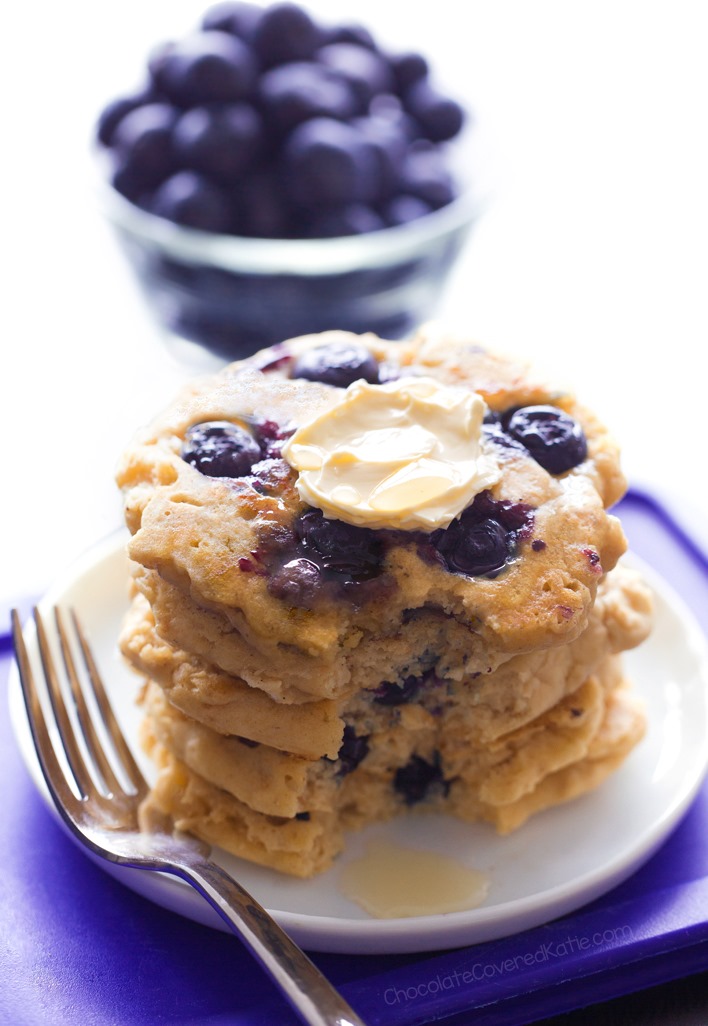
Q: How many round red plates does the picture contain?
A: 0